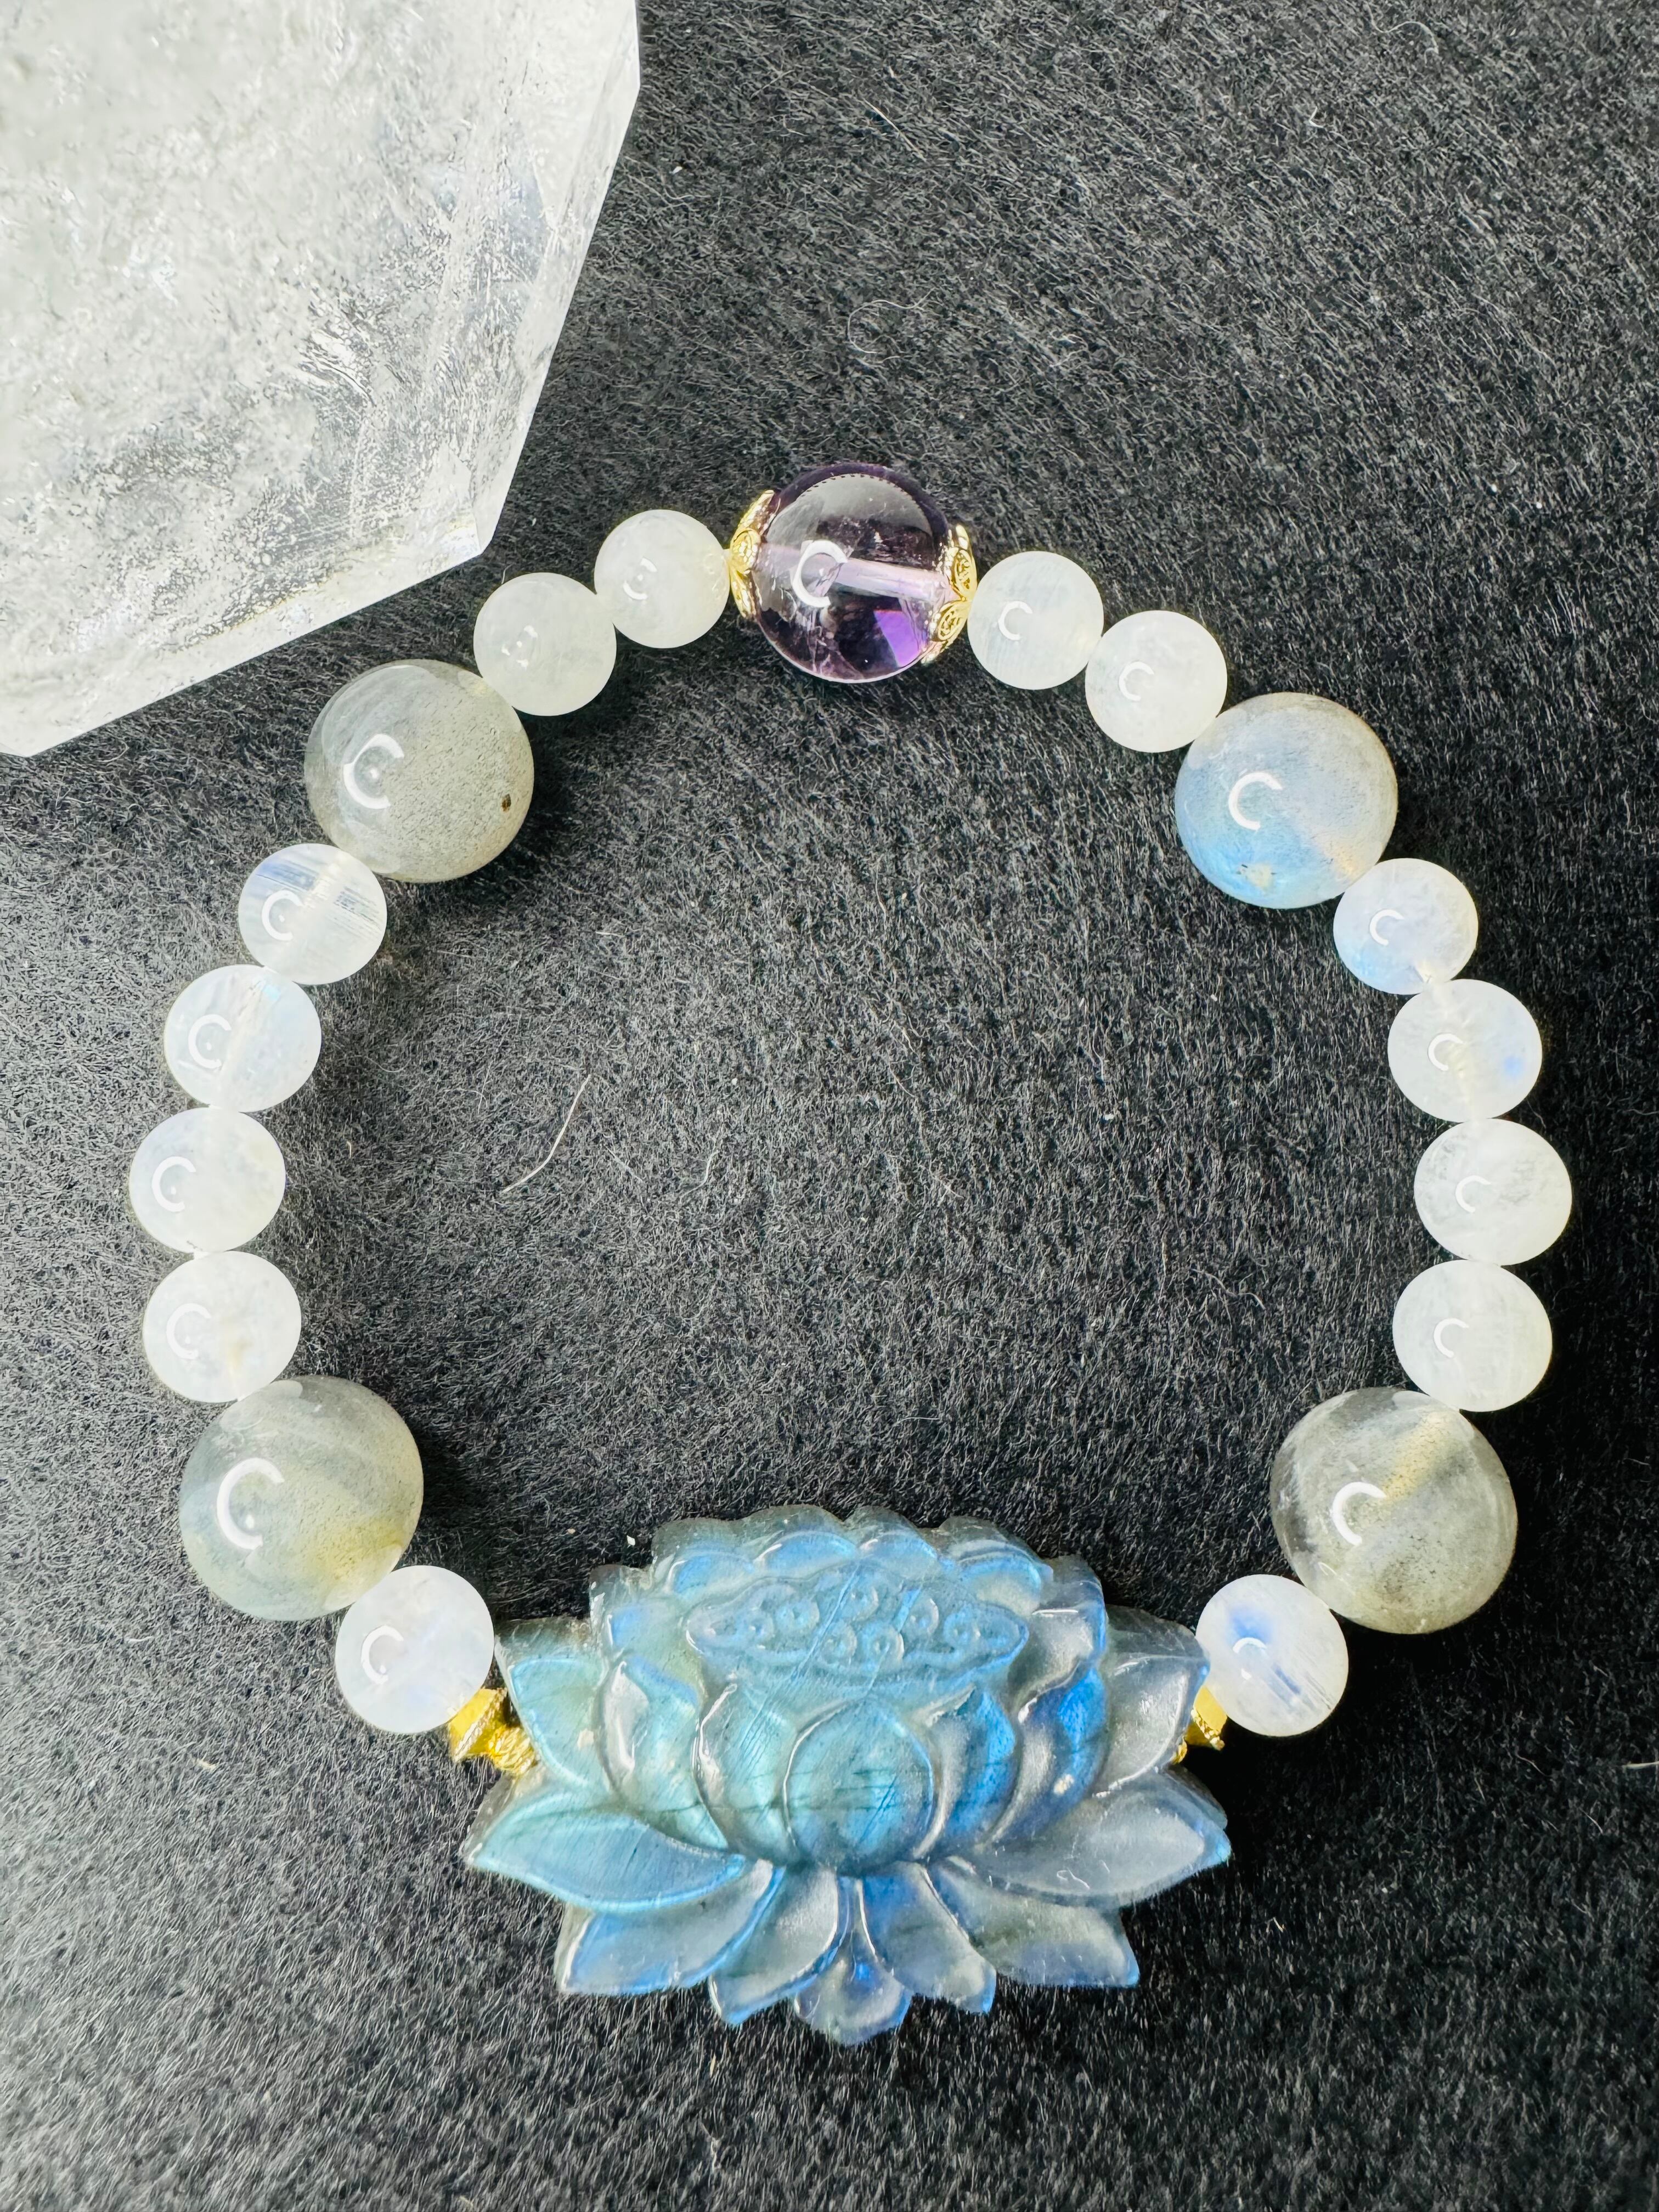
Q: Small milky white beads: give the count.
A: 14